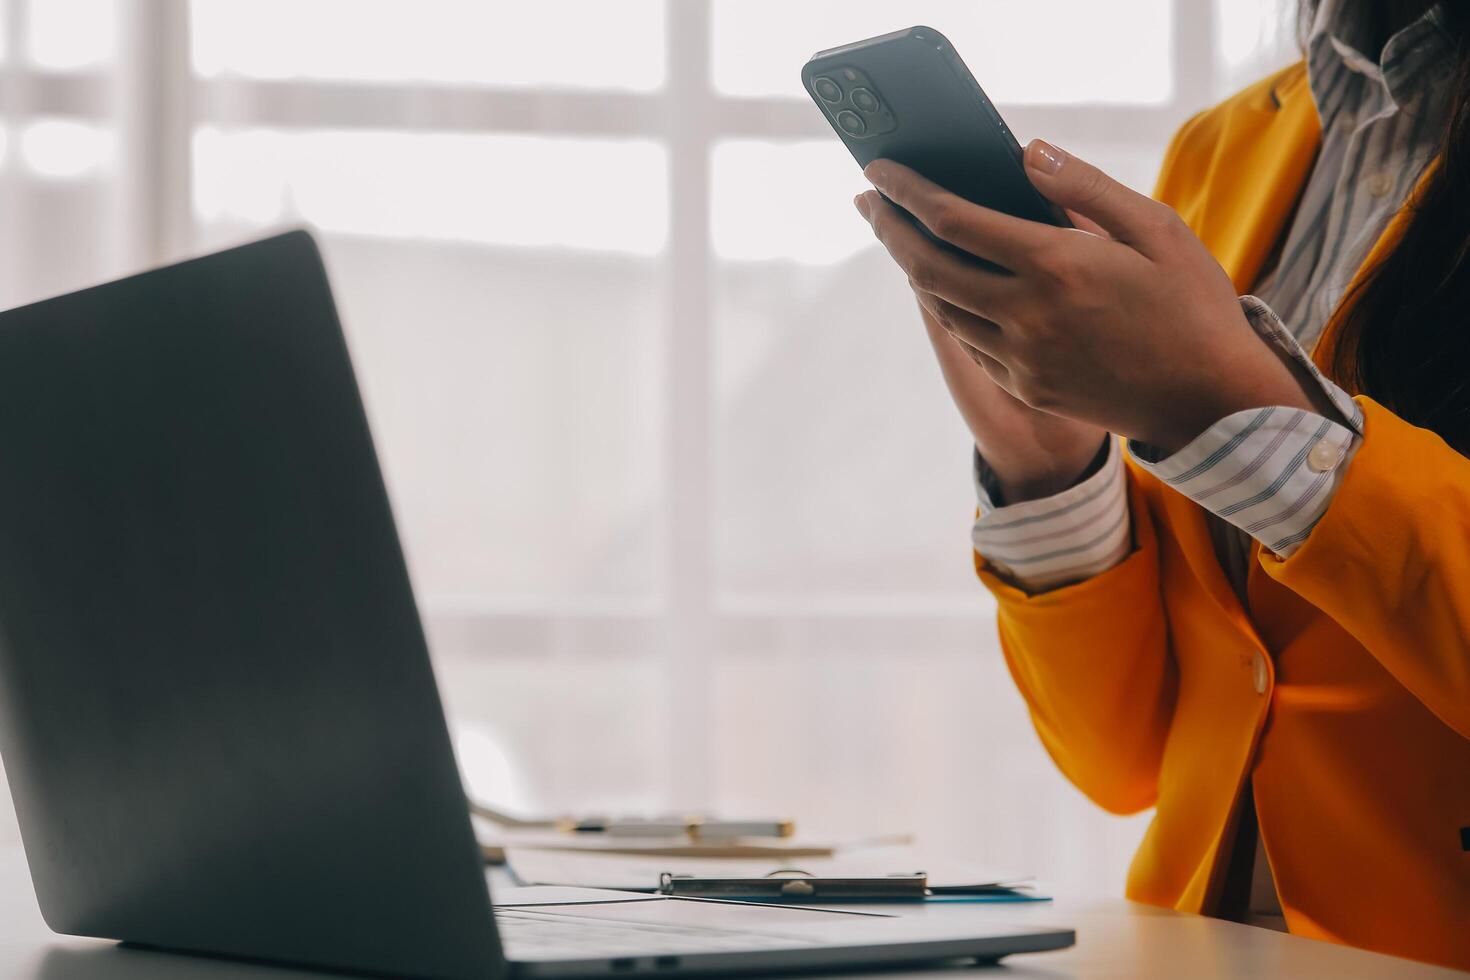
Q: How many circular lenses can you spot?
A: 3